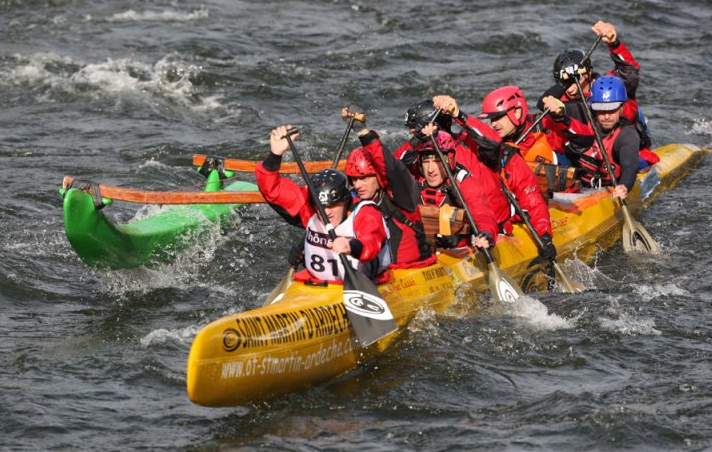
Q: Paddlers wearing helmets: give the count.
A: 7